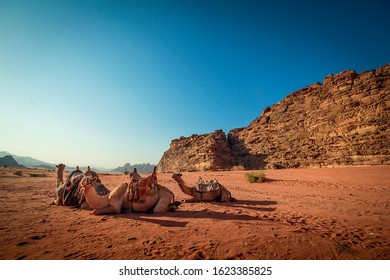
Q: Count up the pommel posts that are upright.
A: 4